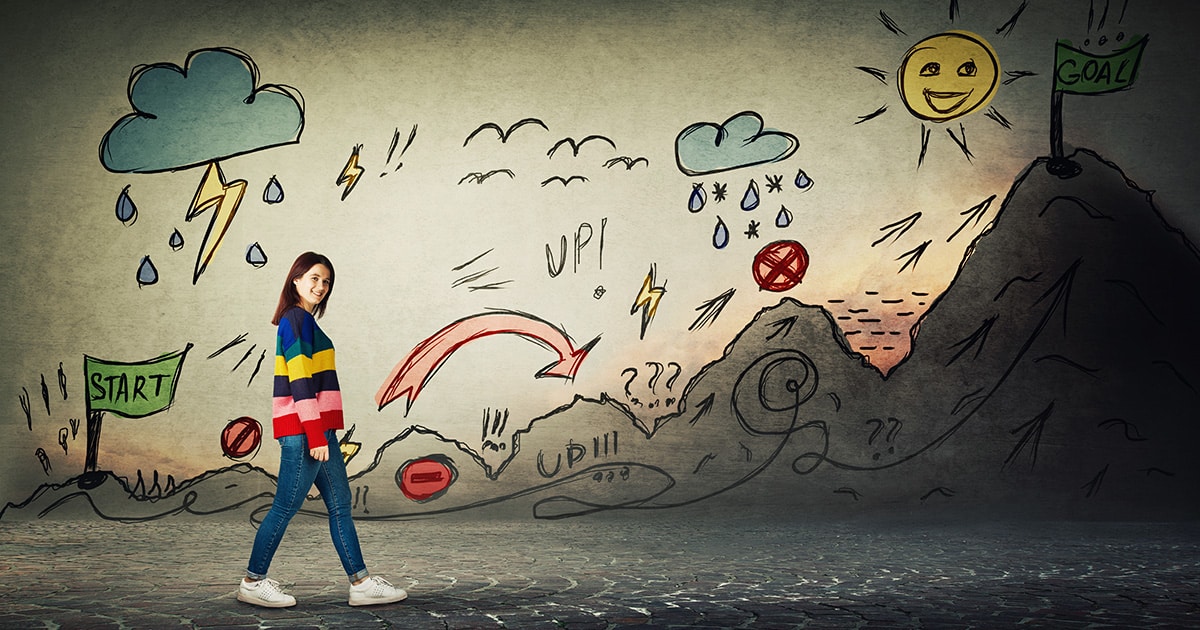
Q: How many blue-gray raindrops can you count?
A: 10